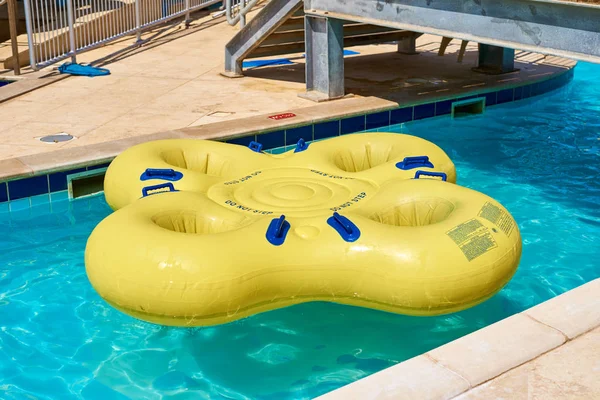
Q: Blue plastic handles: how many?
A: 8